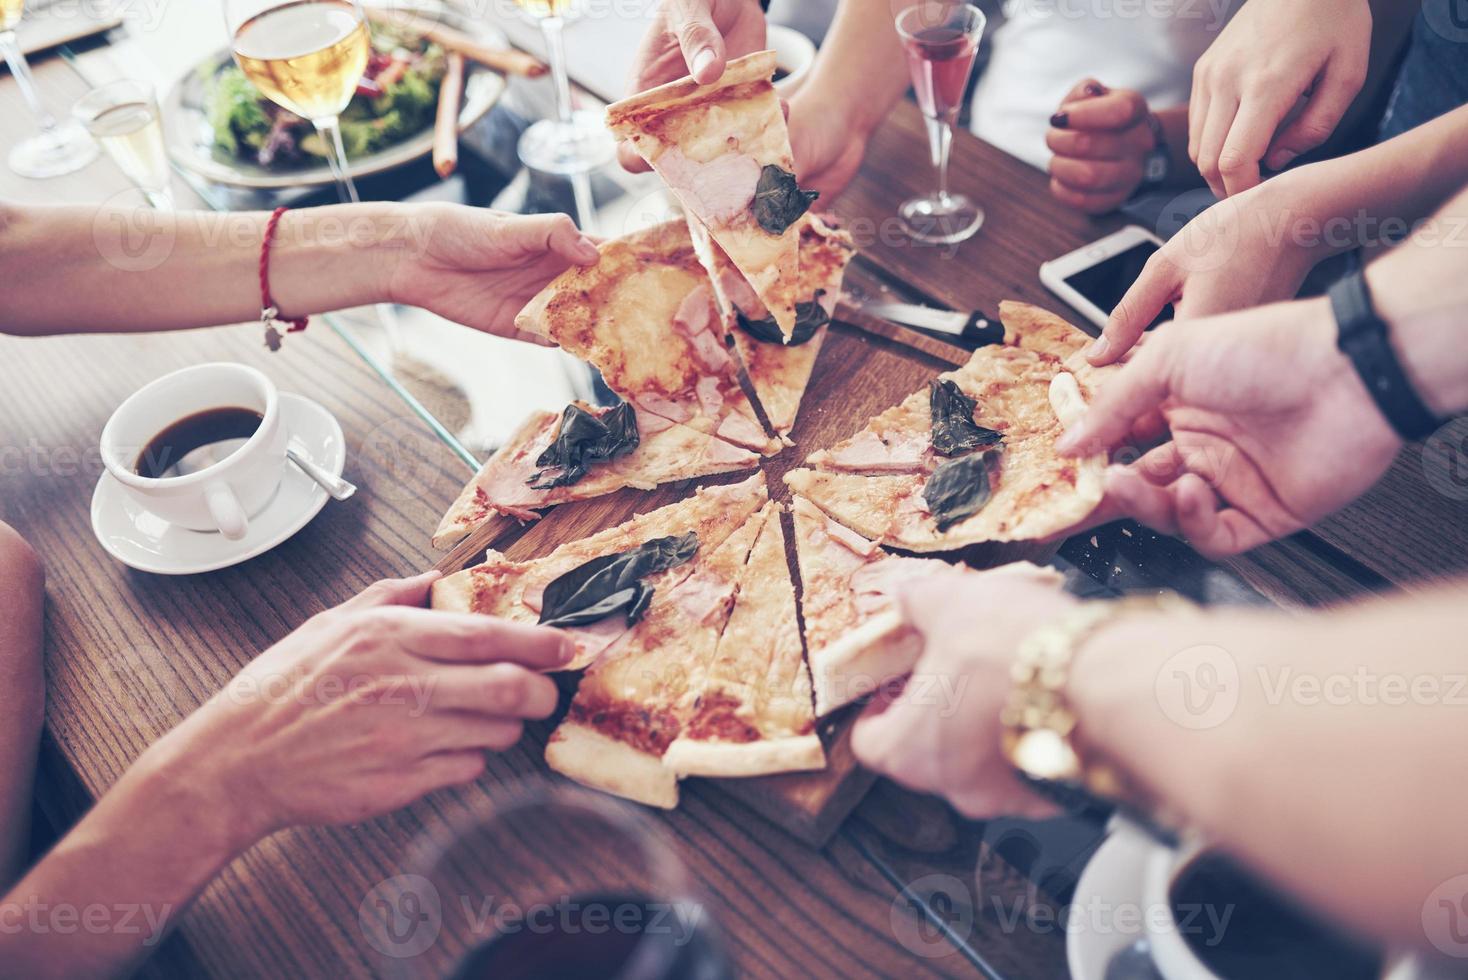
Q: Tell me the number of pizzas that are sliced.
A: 1